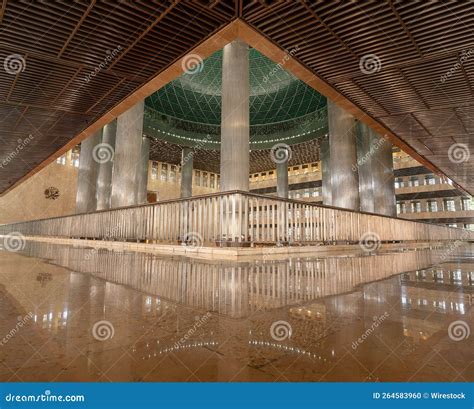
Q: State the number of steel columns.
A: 11